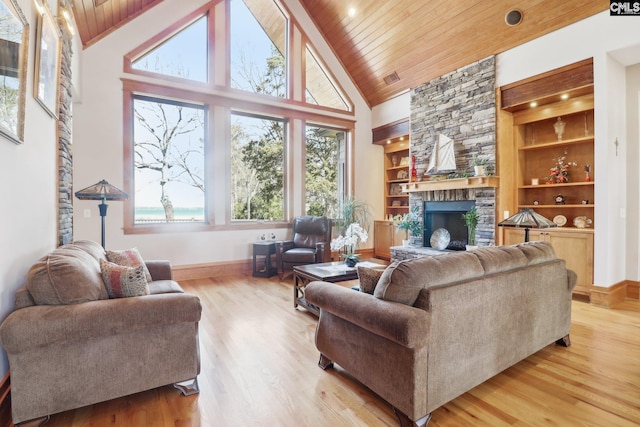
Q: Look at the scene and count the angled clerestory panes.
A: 3